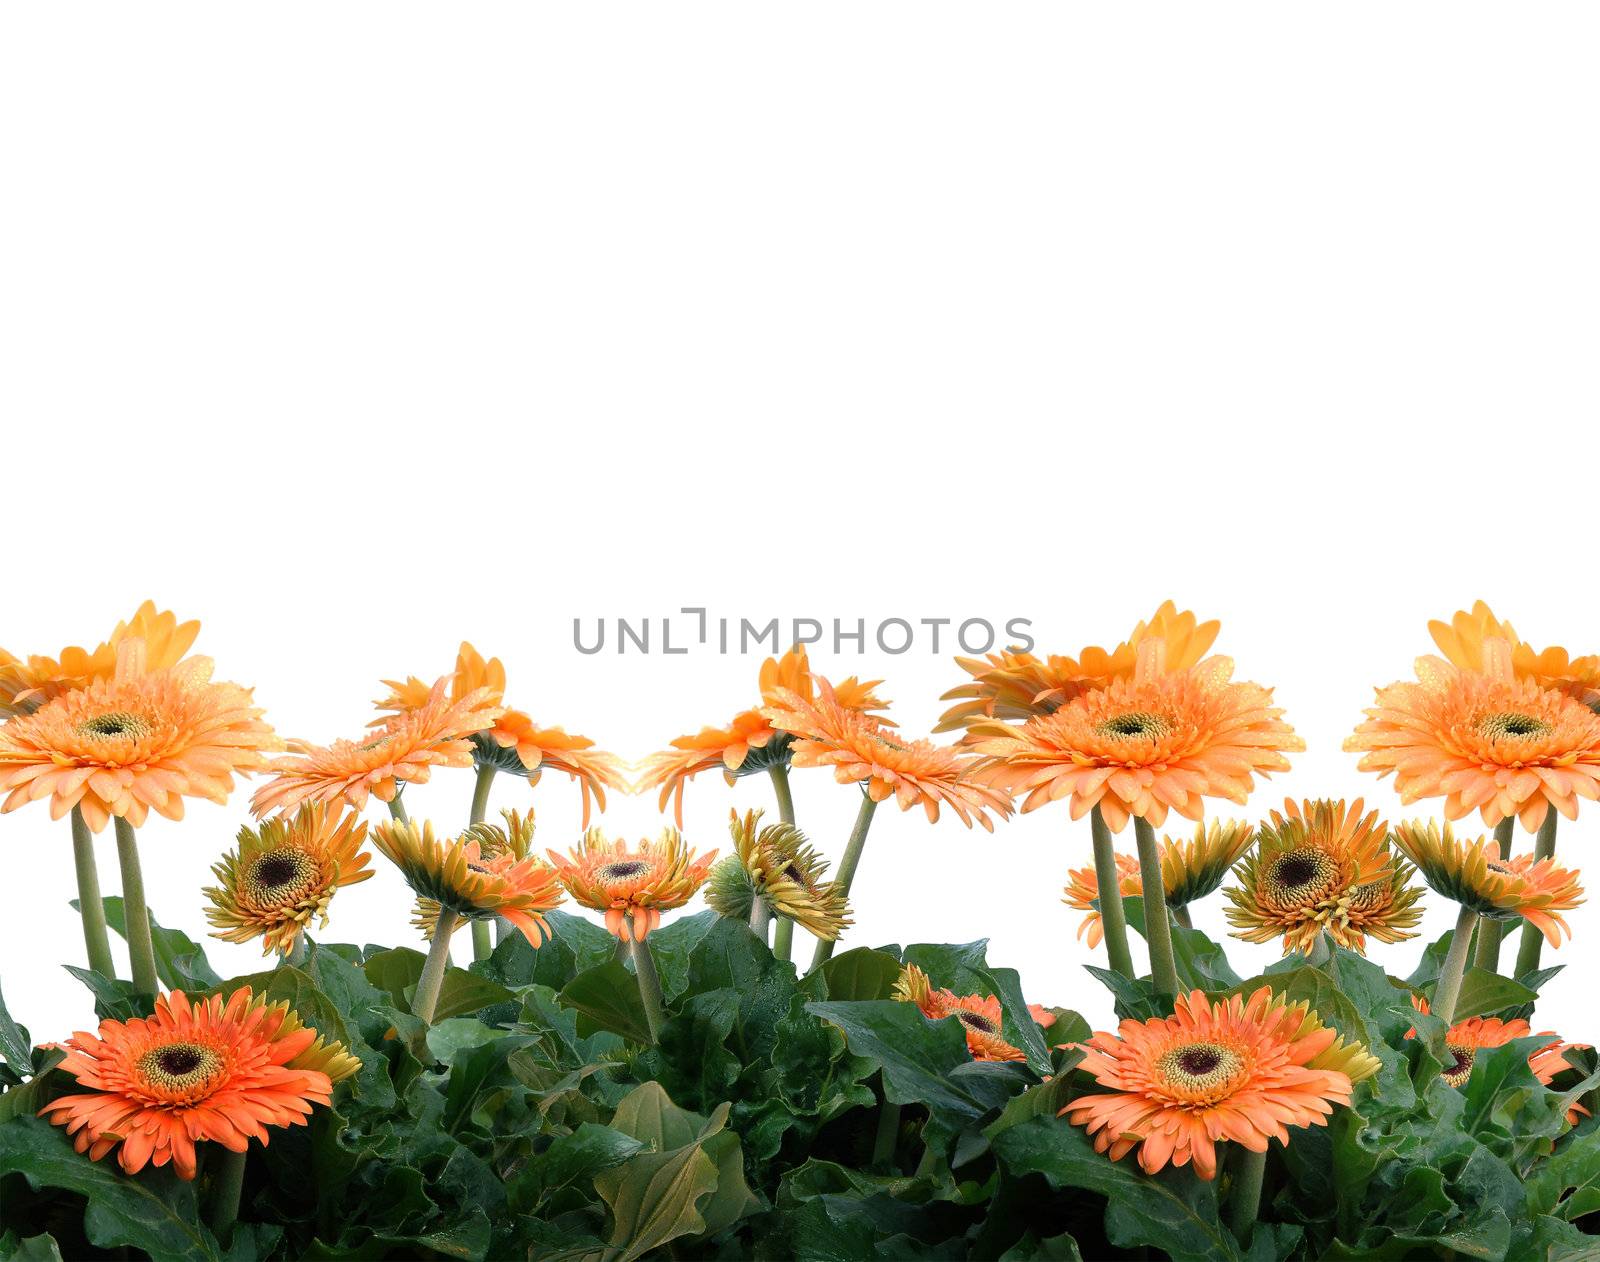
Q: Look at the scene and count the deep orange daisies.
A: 4